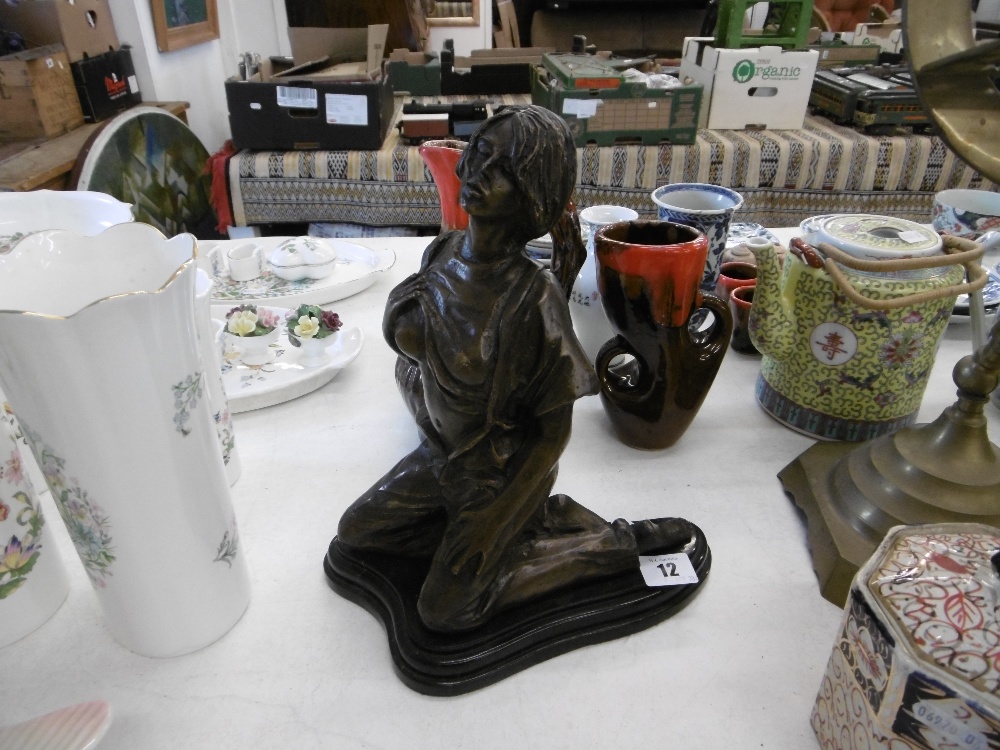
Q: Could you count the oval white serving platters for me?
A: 2